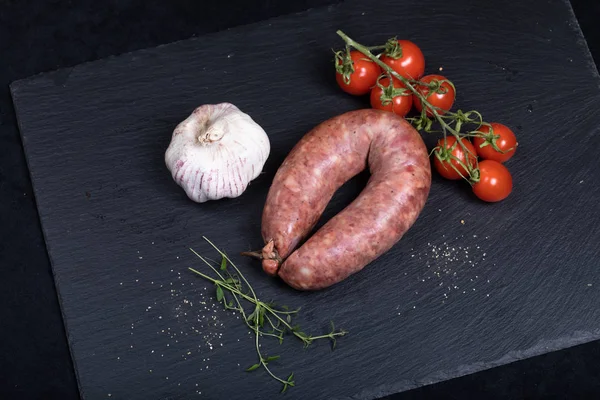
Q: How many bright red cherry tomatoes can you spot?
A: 7